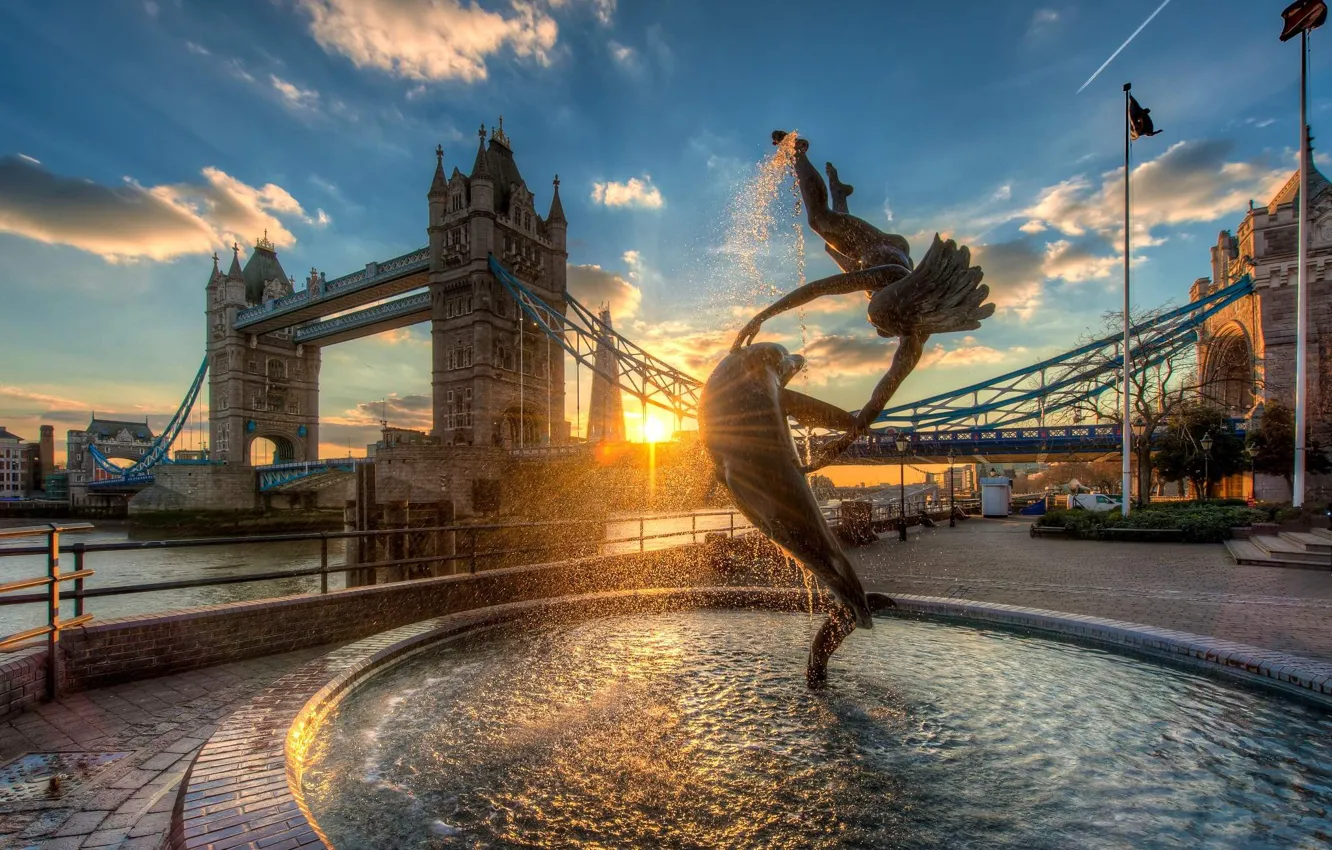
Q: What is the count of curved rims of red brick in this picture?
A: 1